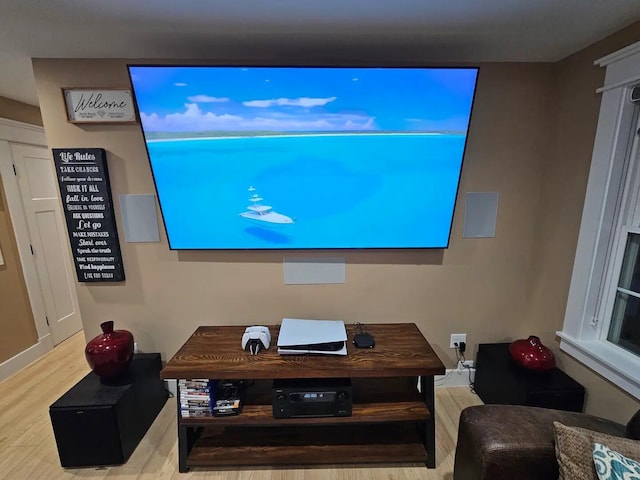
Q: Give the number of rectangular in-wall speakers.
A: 3